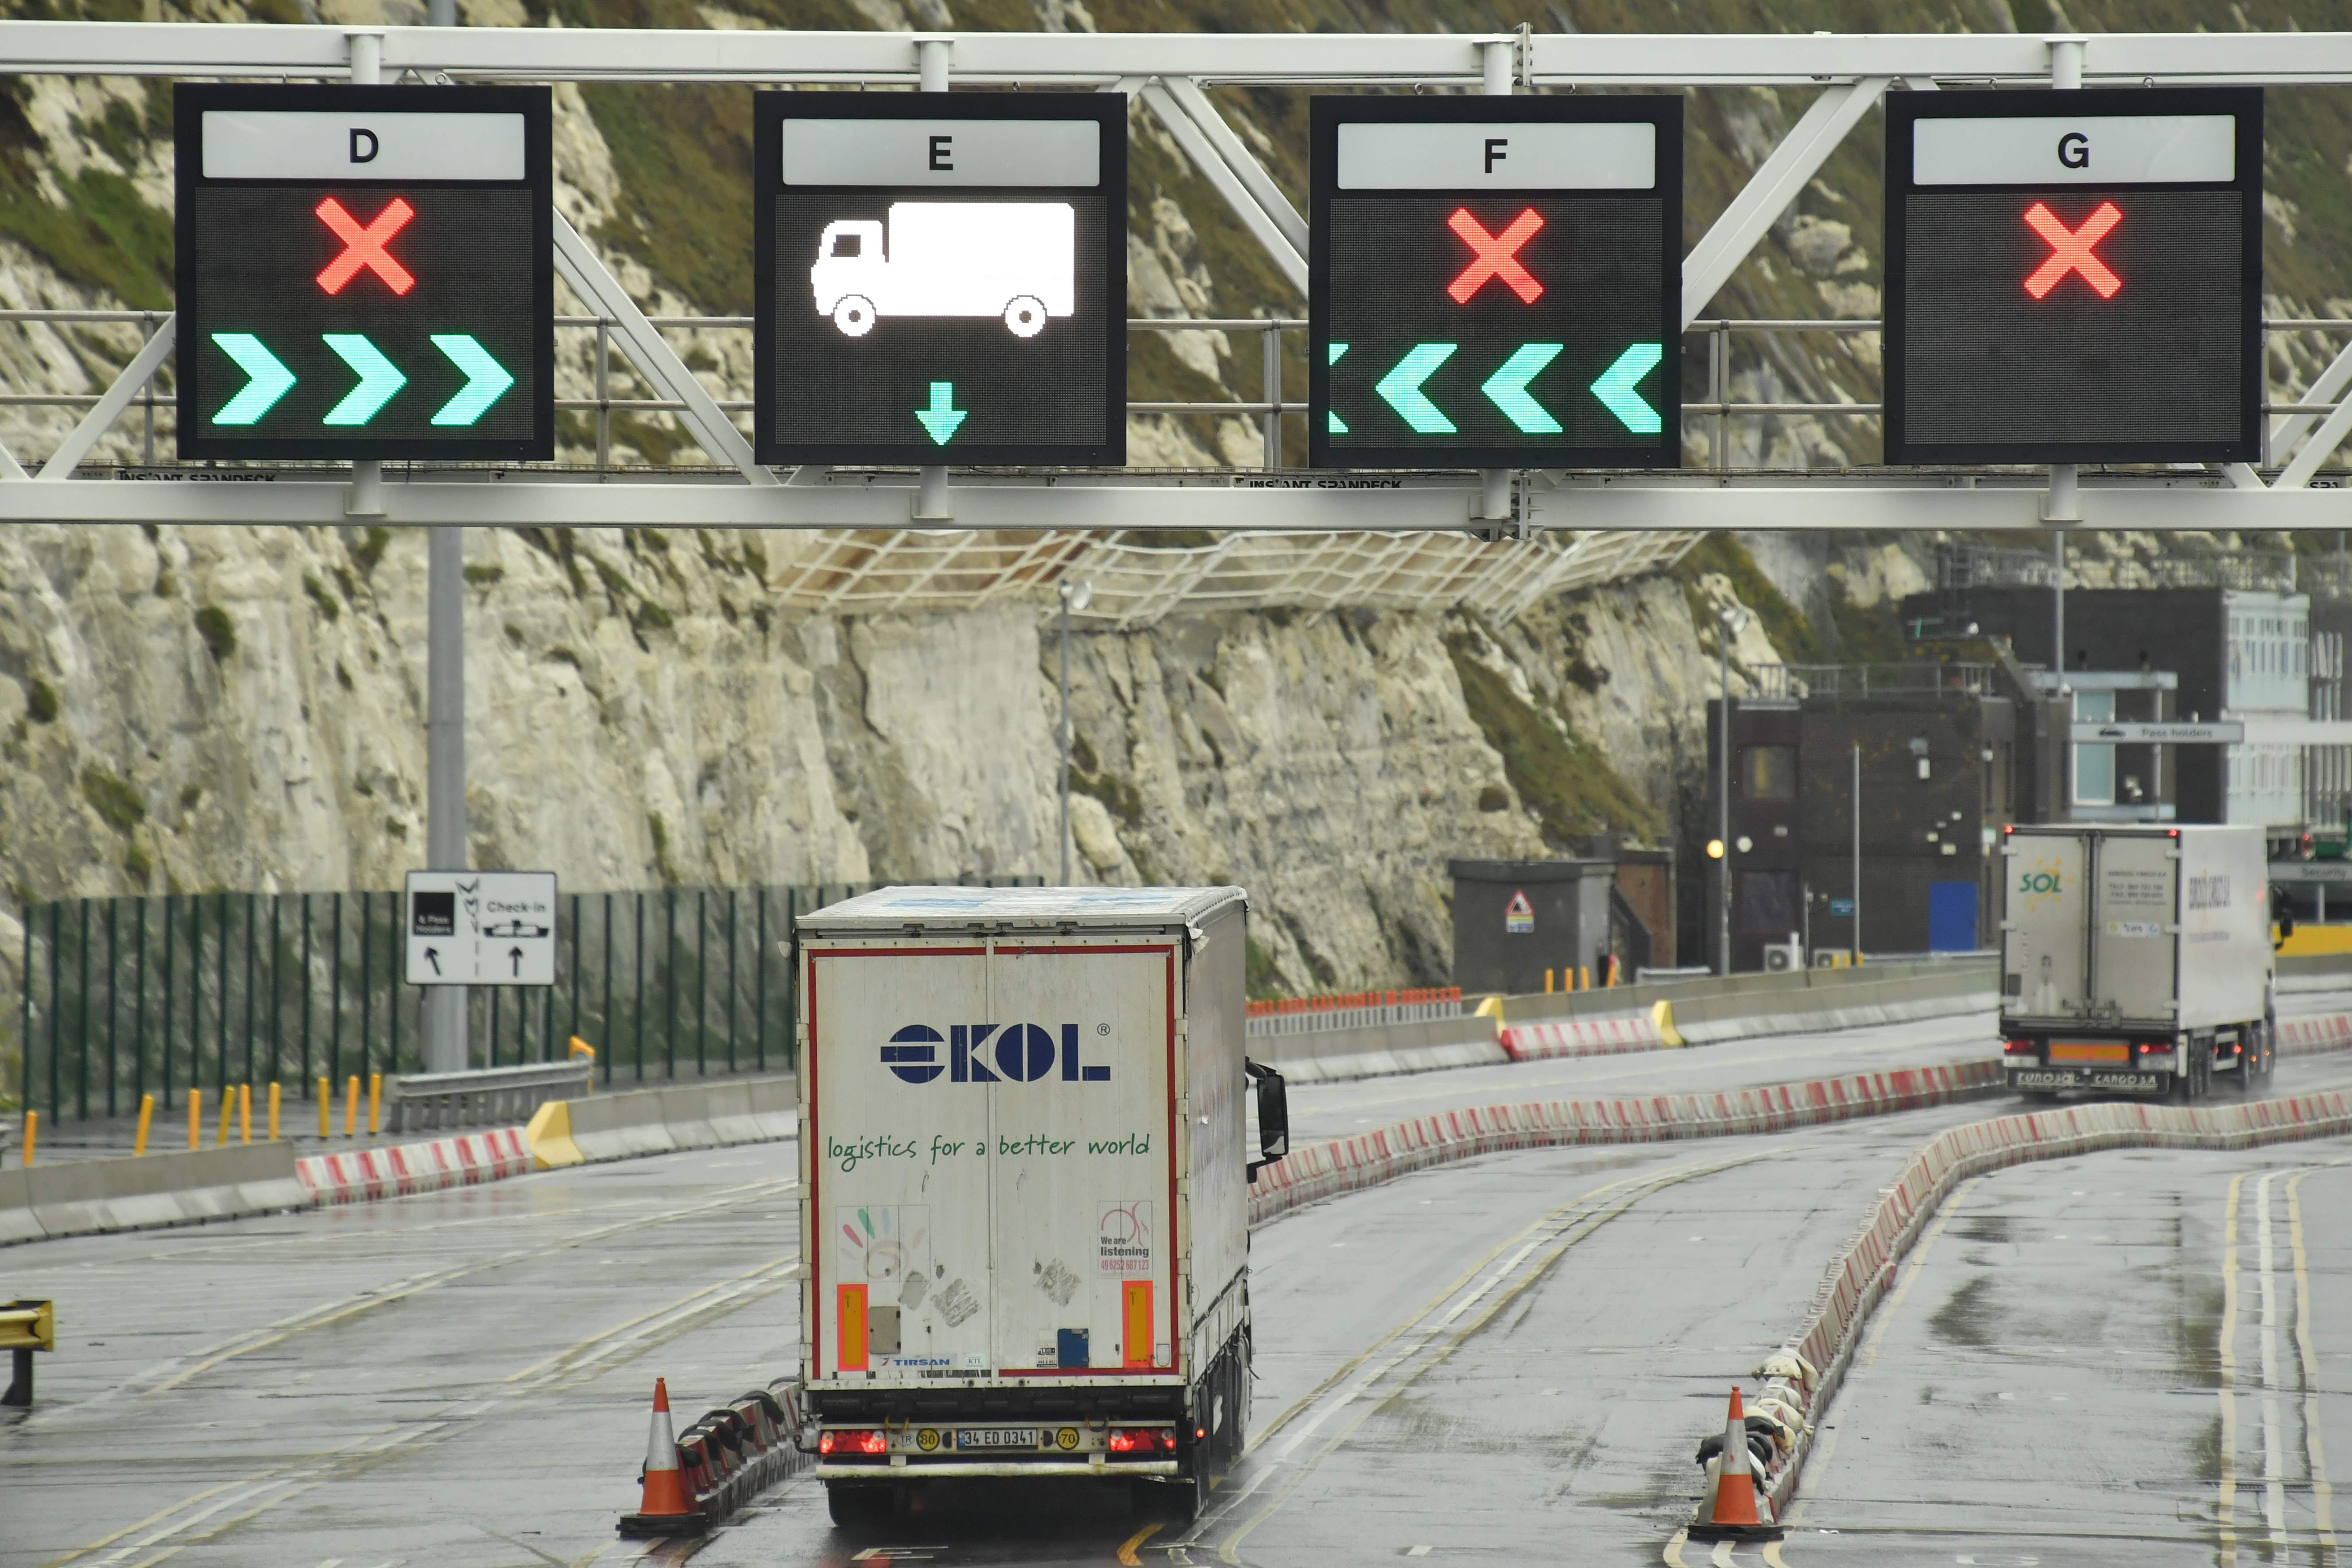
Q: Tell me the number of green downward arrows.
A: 1